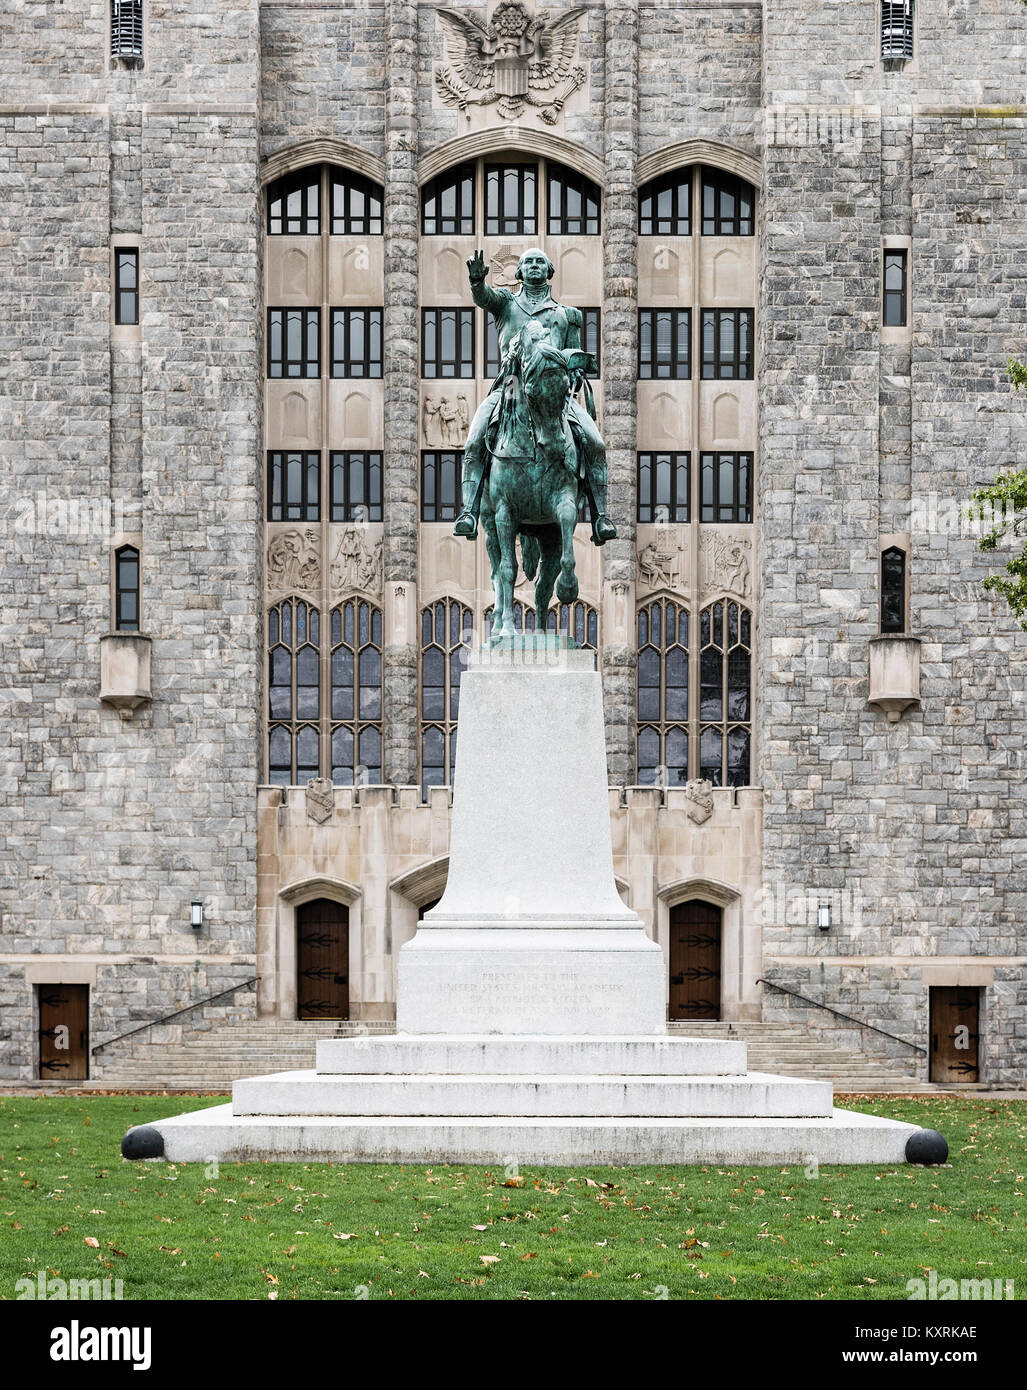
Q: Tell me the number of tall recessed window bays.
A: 3